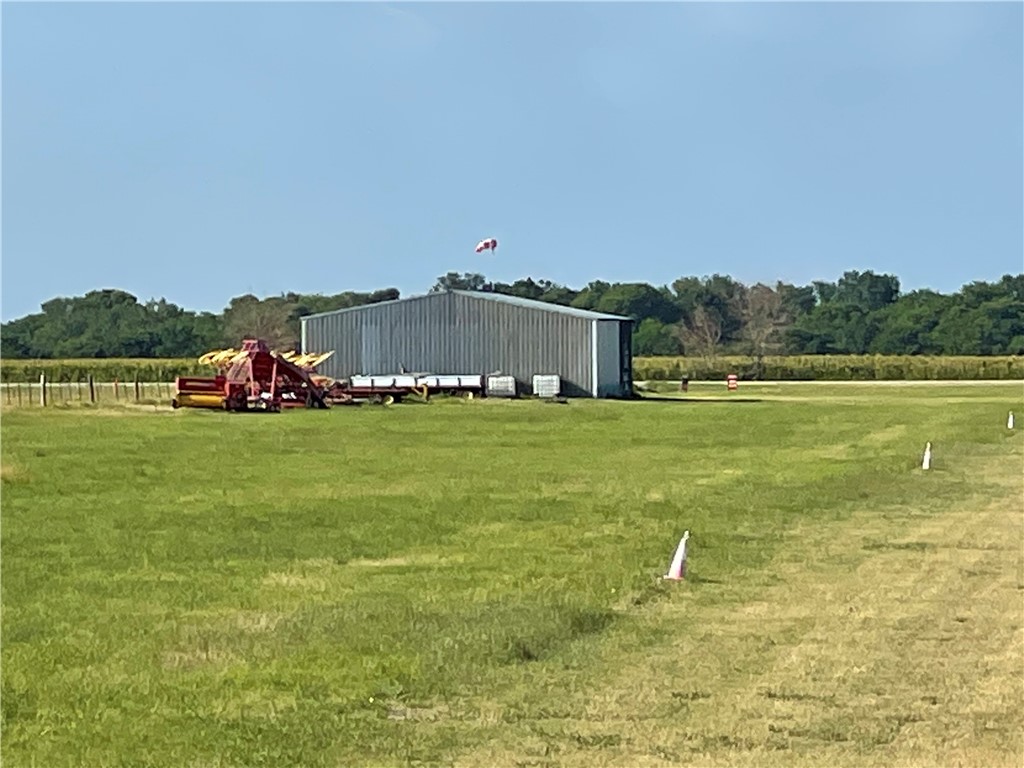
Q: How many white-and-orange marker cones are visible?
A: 3